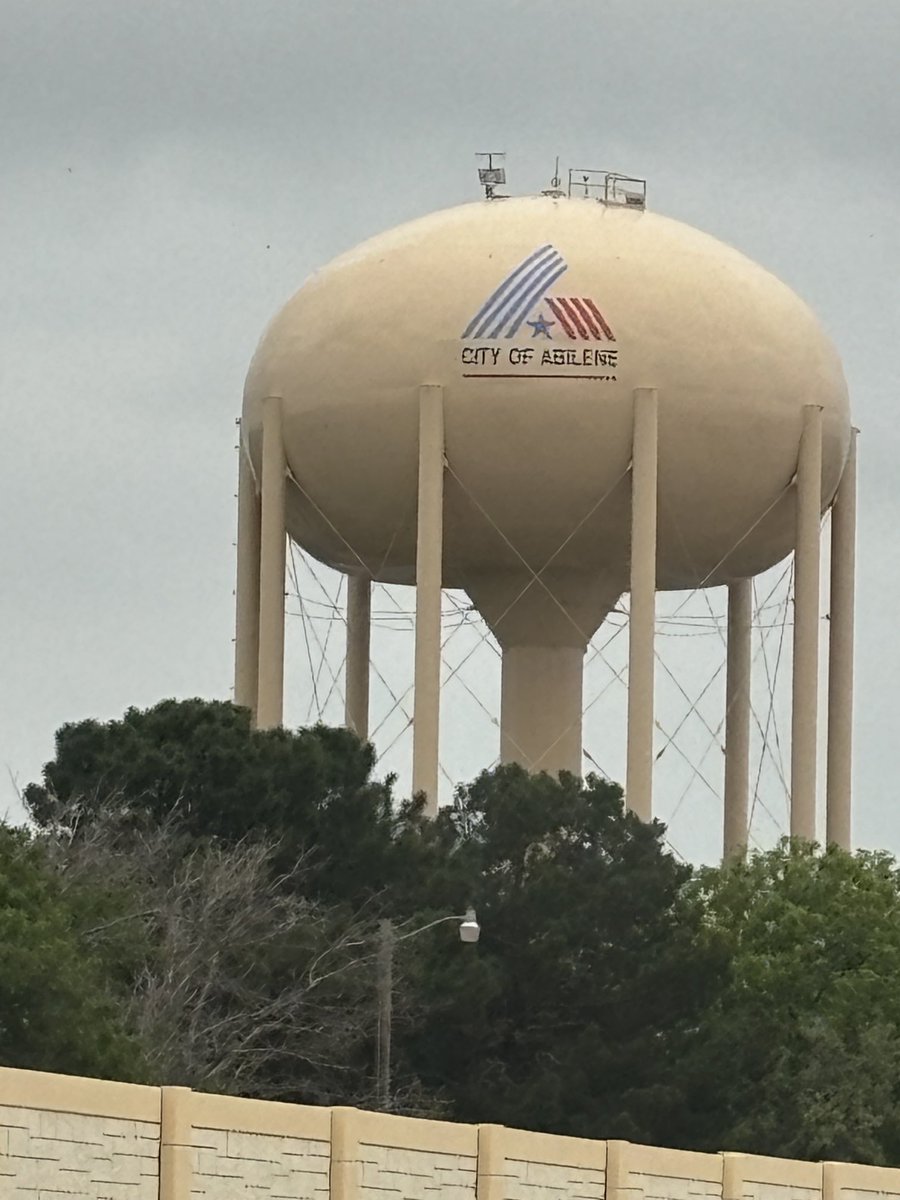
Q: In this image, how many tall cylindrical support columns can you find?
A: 8